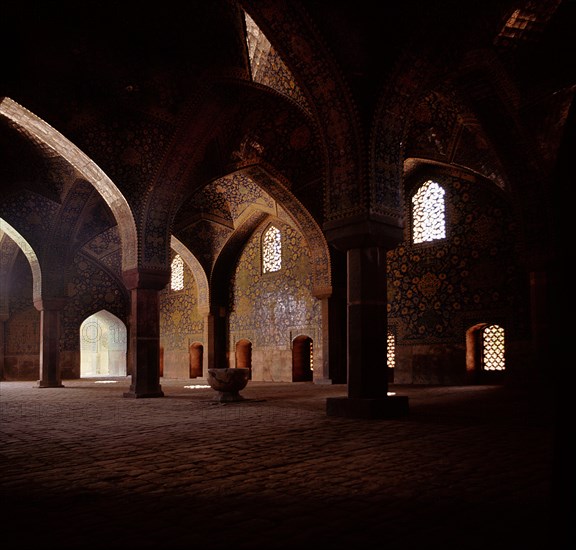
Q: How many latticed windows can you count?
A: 6